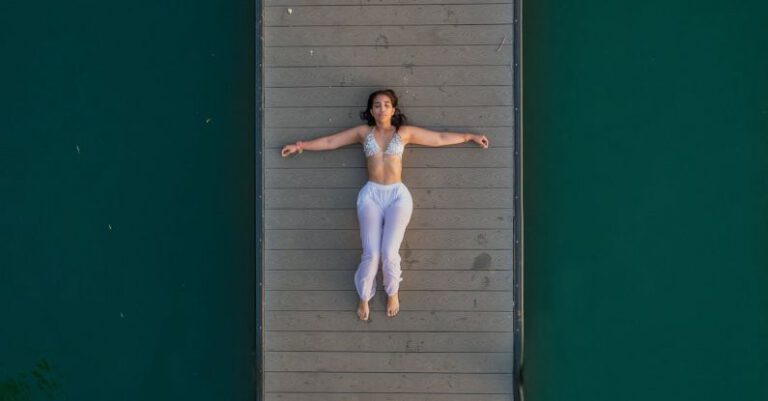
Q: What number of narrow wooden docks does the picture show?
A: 1